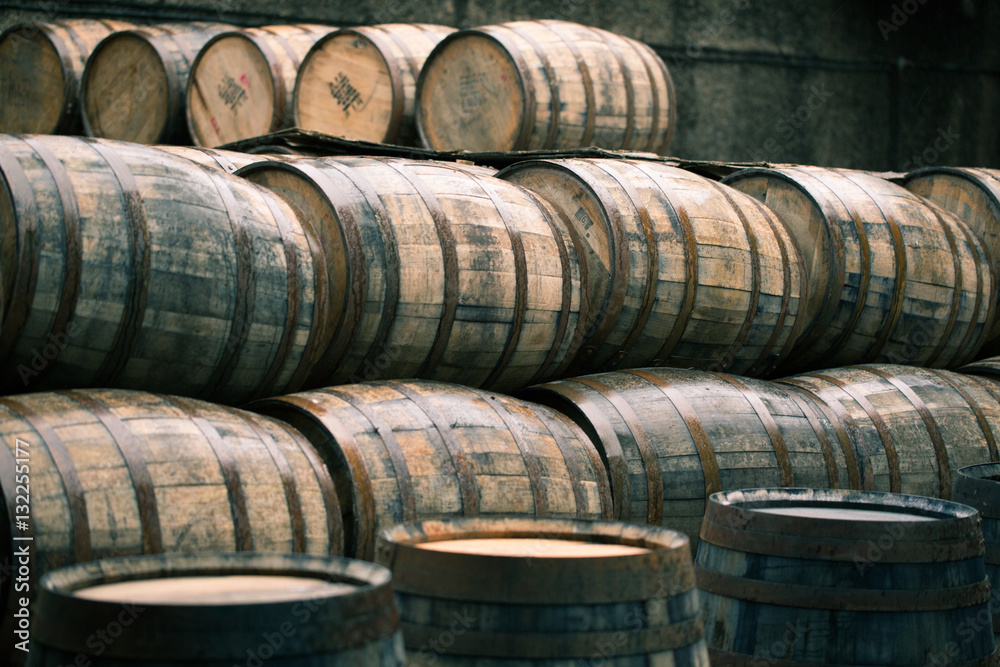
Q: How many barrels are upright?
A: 4